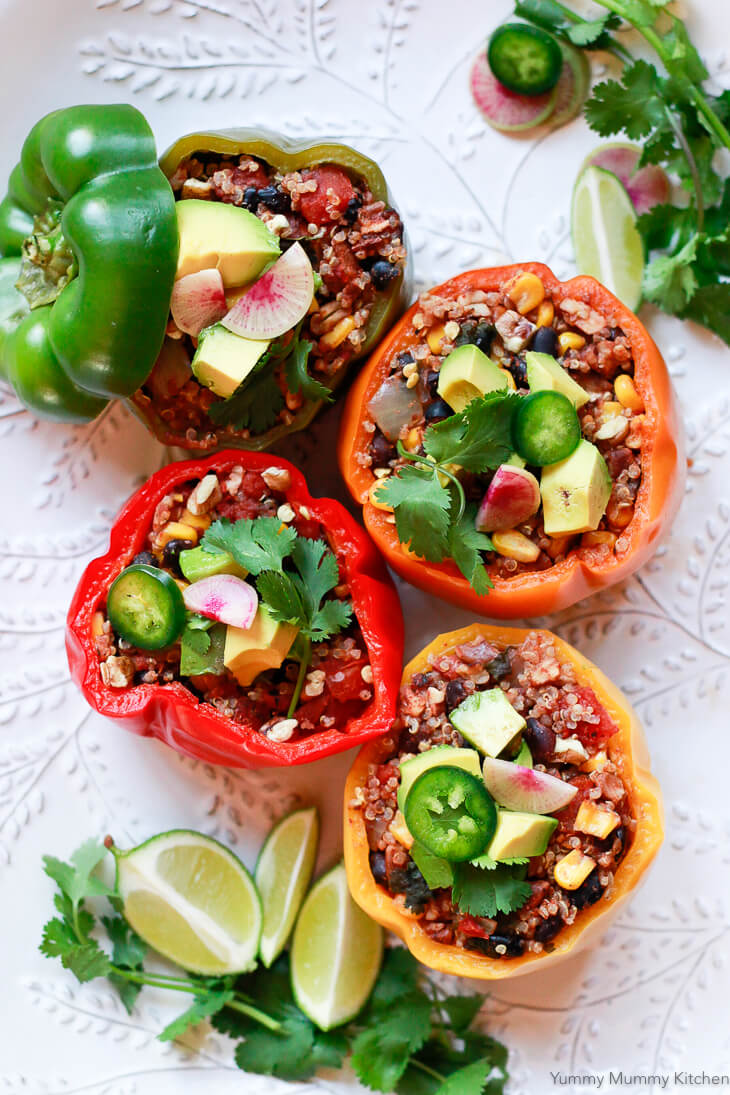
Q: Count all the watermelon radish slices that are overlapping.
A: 2